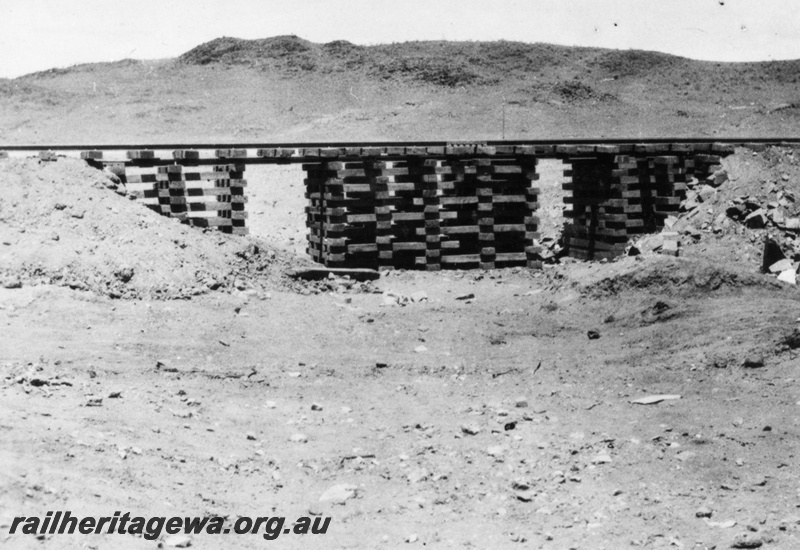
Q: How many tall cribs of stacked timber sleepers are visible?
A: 3